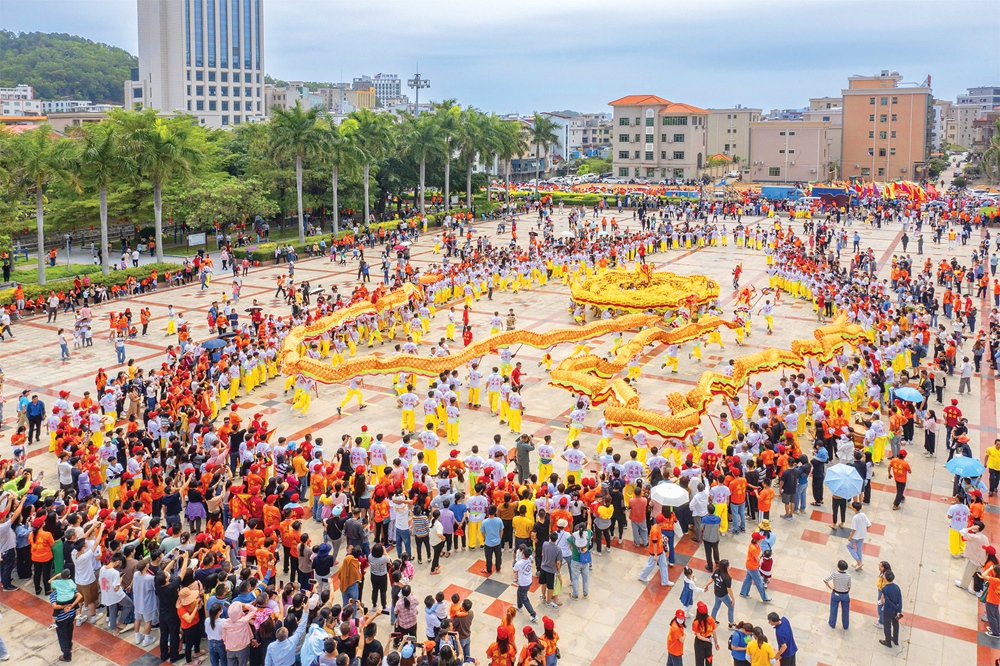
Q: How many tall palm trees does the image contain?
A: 12